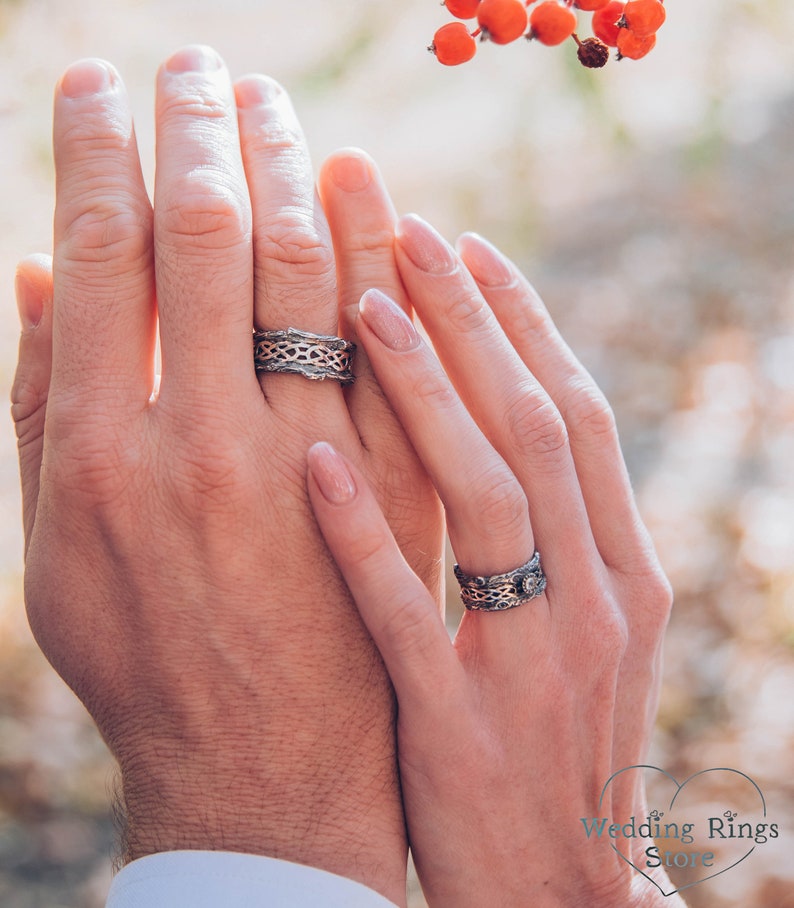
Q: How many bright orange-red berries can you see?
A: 8